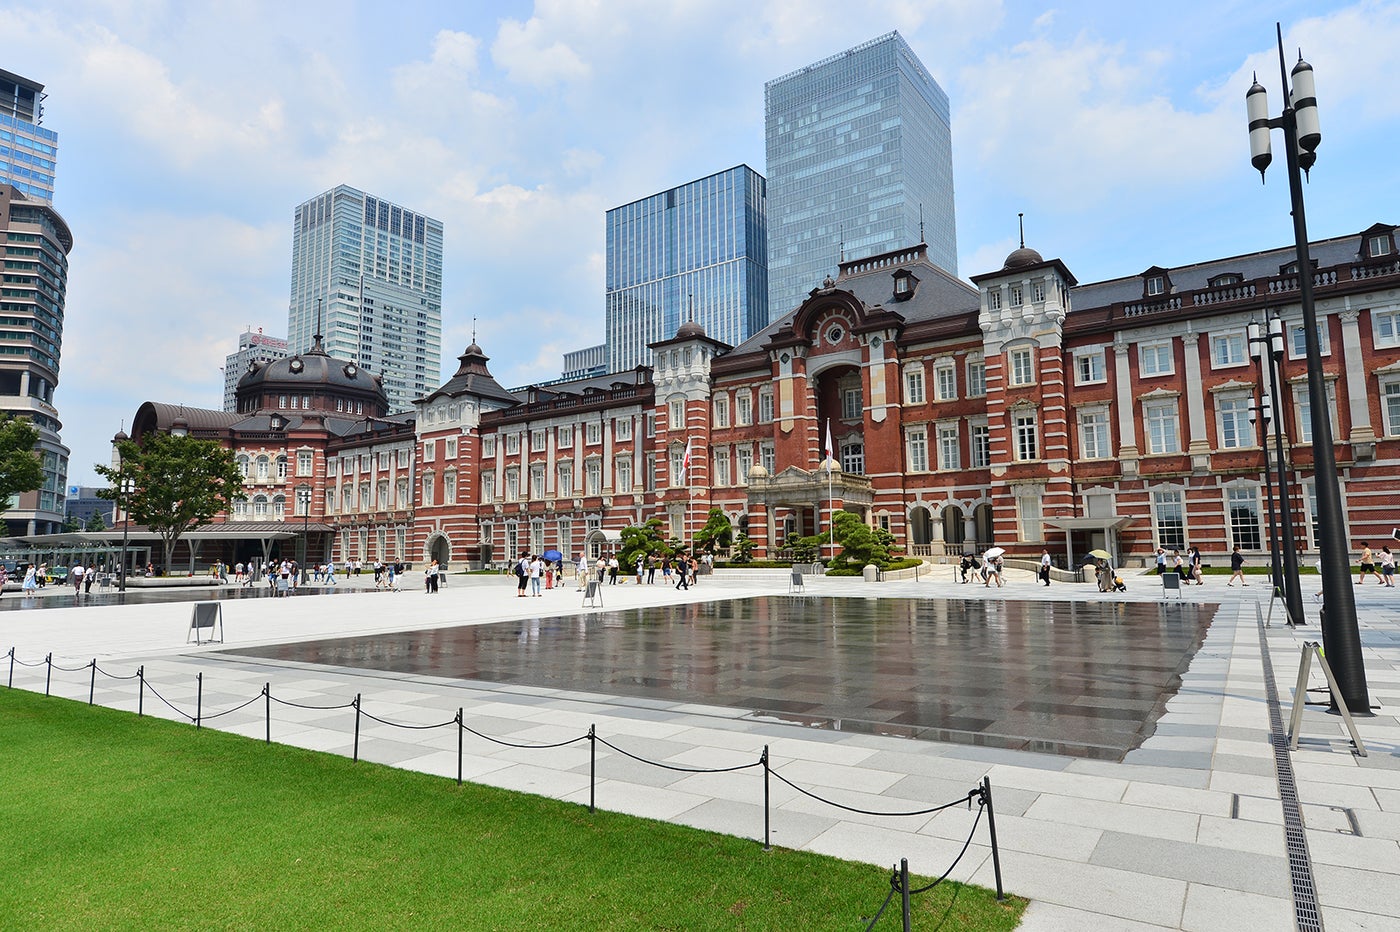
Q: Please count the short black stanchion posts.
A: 12